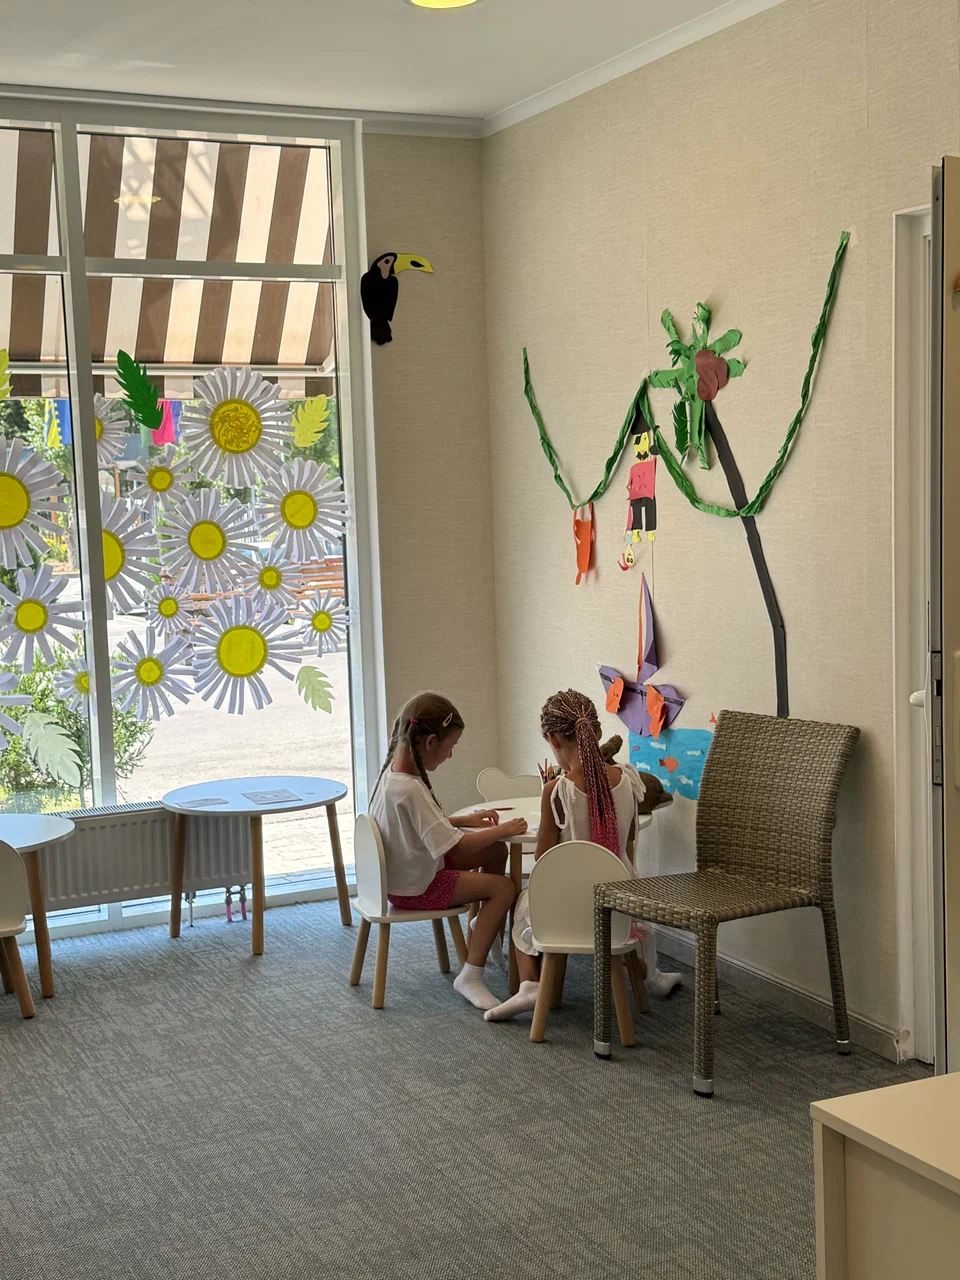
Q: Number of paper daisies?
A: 15